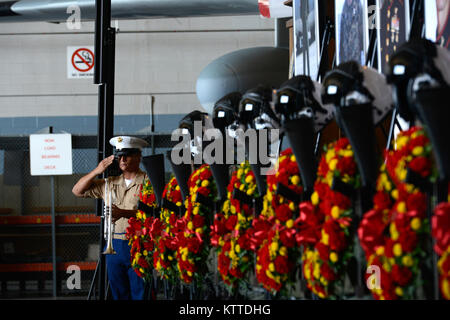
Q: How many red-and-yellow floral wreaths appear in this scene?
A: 8